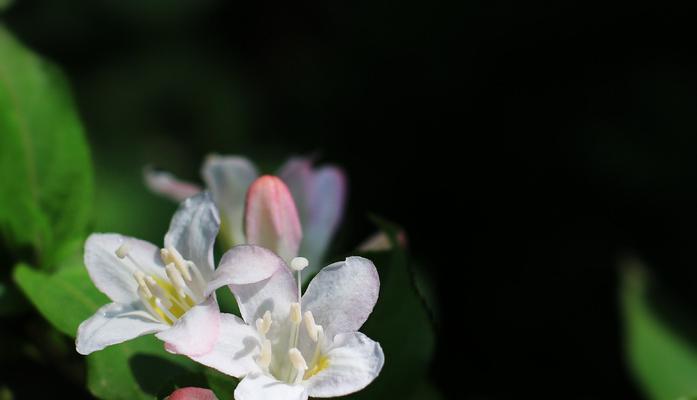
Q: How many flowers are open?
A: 2